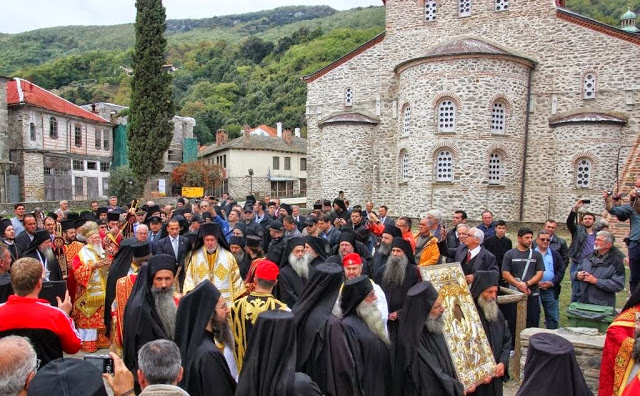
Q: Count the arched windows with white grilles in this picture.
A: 12